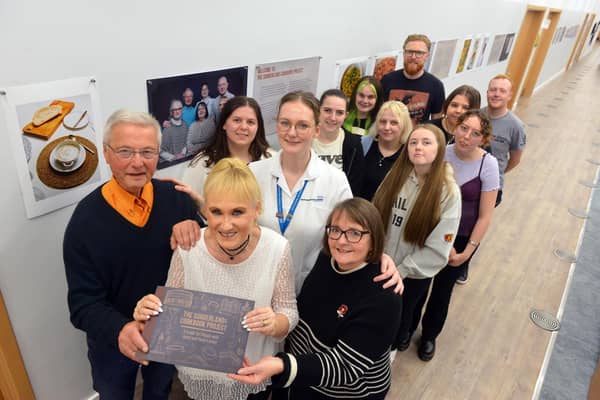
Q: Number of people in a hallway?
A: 13